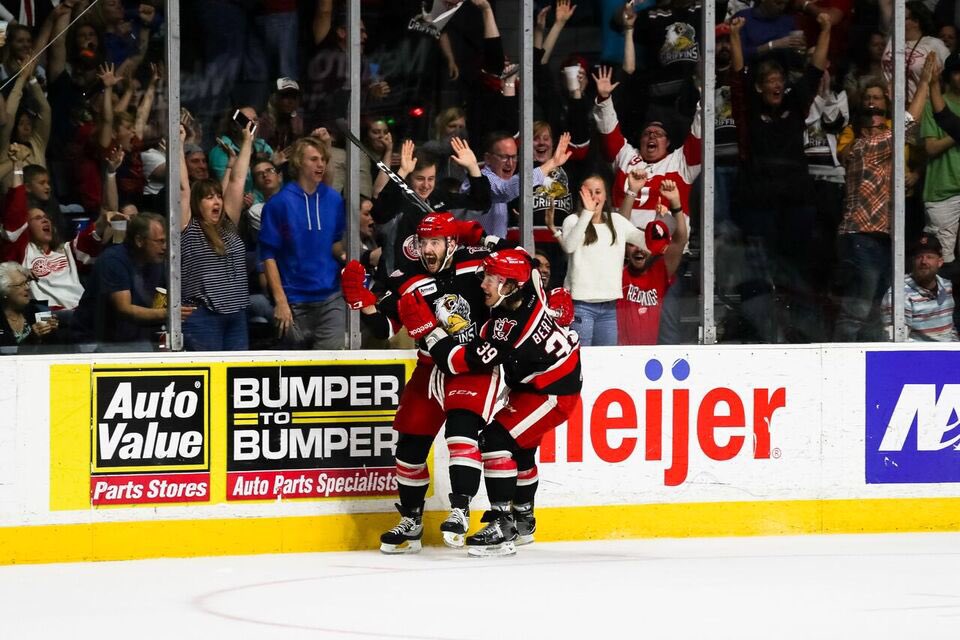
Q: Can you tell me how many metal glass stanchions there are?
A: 5